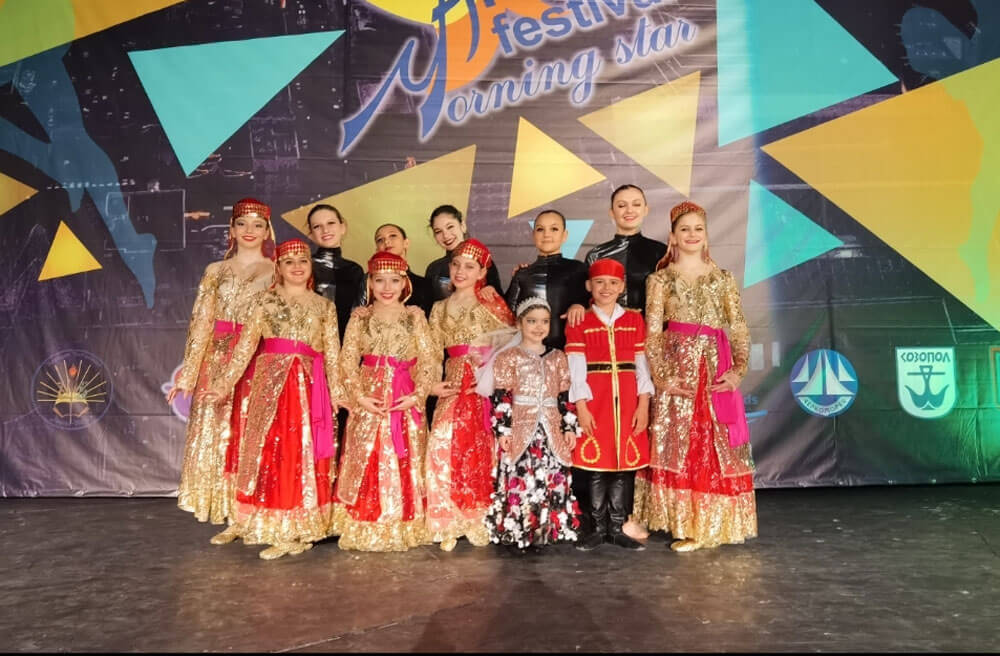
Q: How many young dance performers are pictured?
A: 12